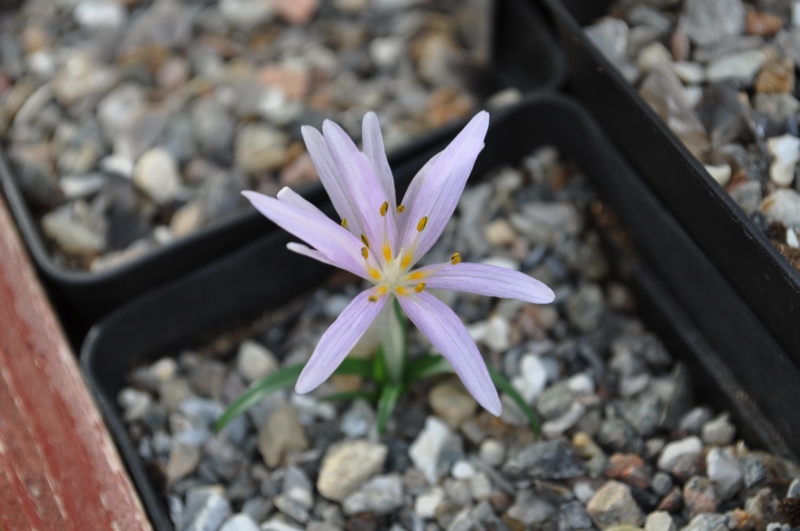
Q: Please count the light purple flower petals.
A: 11